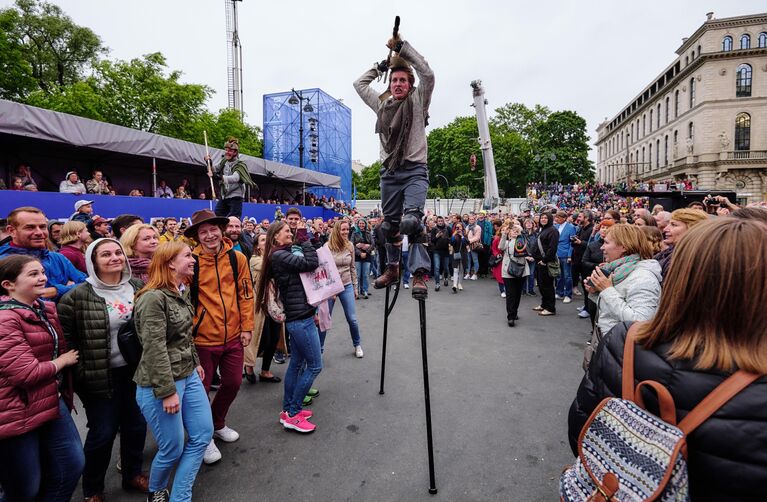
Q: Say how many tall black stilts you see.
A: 2